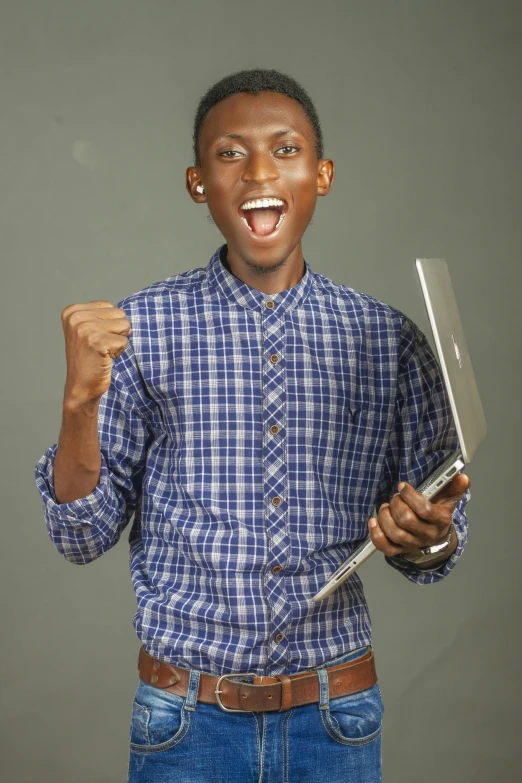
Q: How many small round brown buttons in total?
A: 6